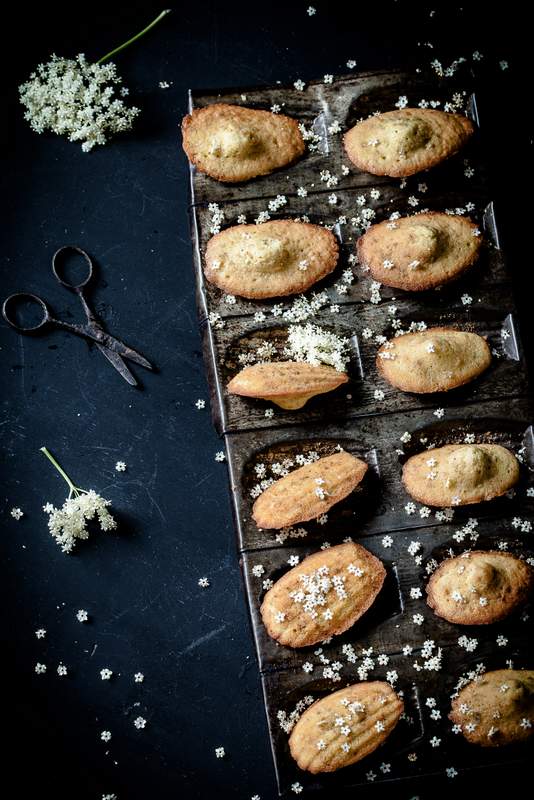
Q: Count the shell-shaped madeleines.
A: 12